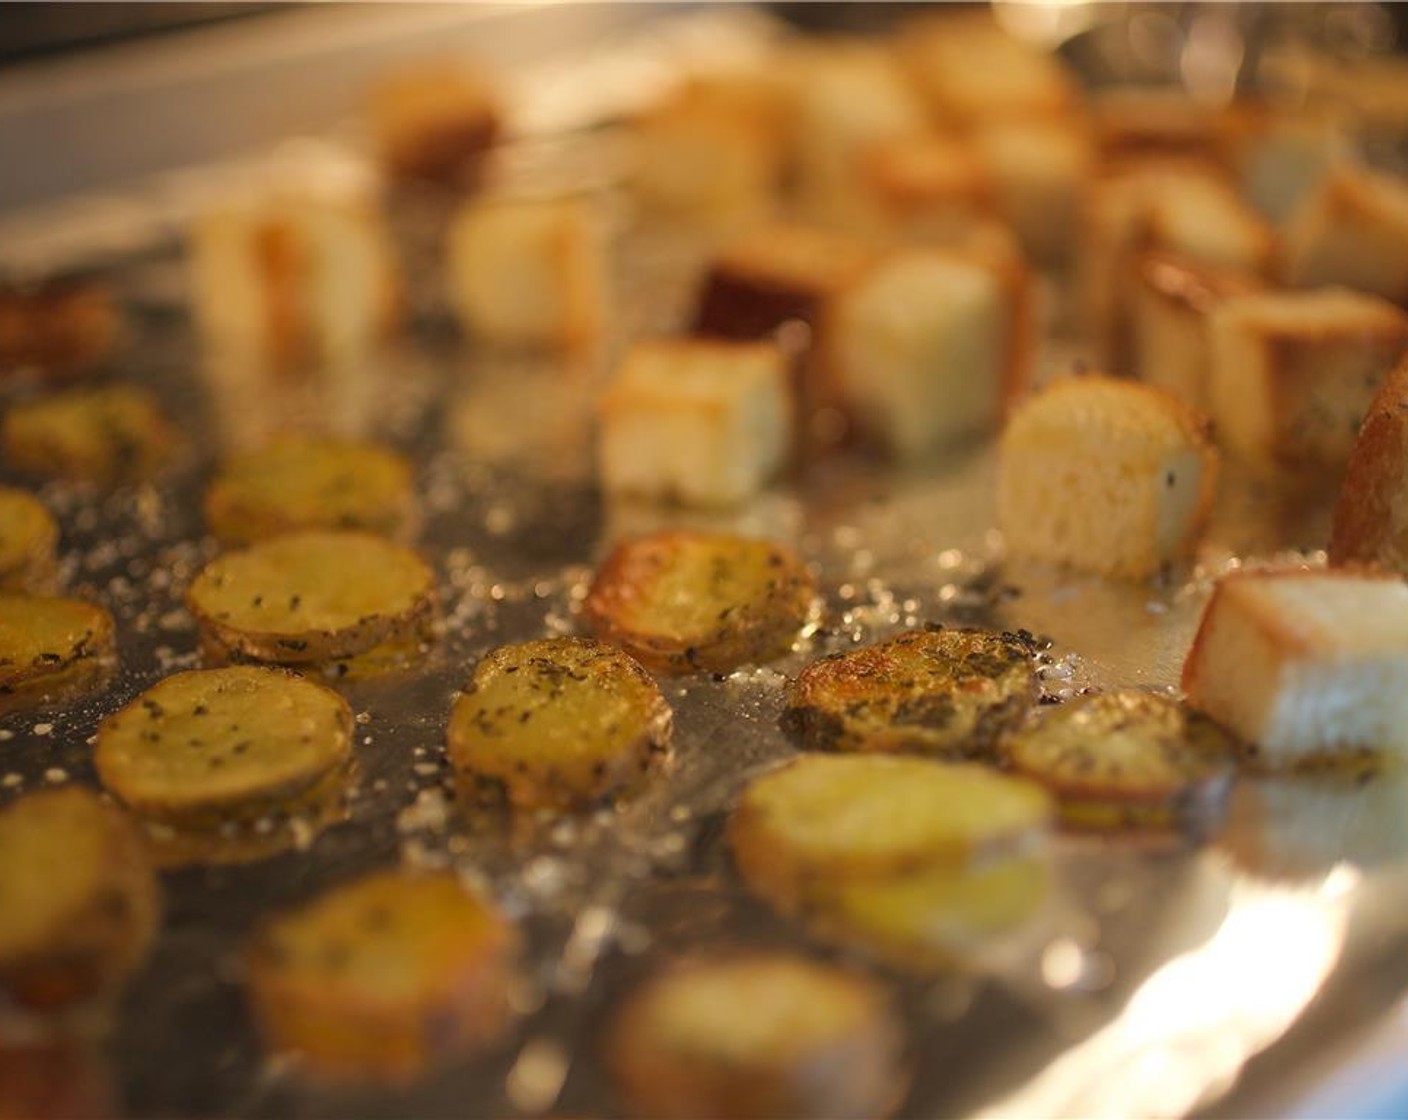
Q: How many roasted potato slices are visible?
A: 14